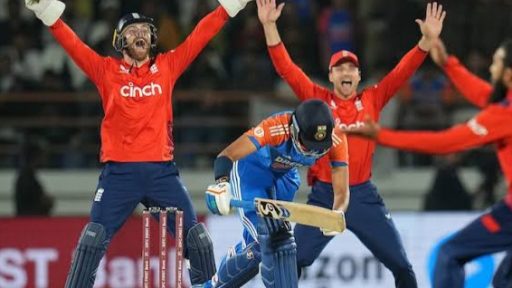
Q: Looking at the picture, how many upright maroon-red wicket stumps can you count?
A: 3